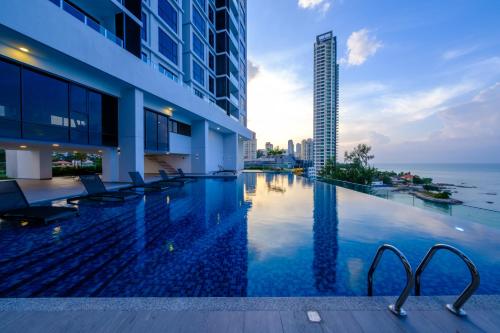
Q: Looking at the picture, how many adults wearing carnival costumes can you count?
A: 0